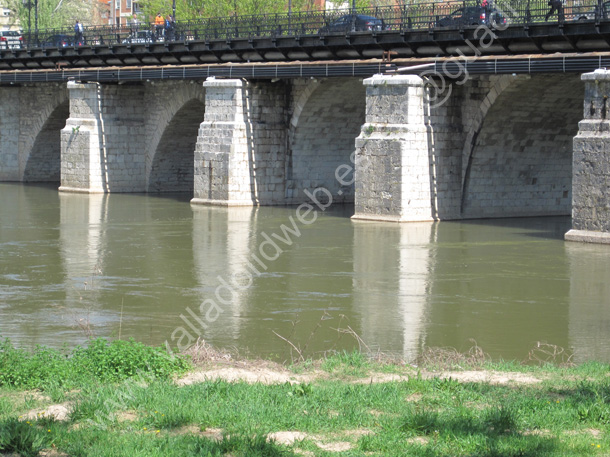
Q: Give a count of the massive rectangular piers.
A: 4